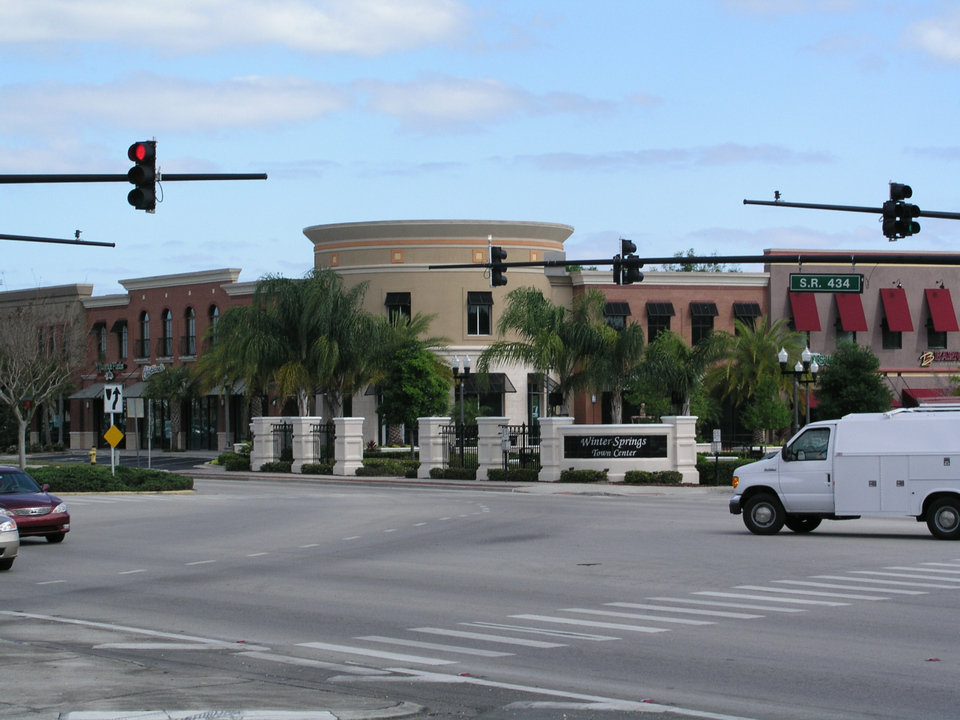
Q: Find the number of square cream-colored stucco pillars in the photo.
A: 7